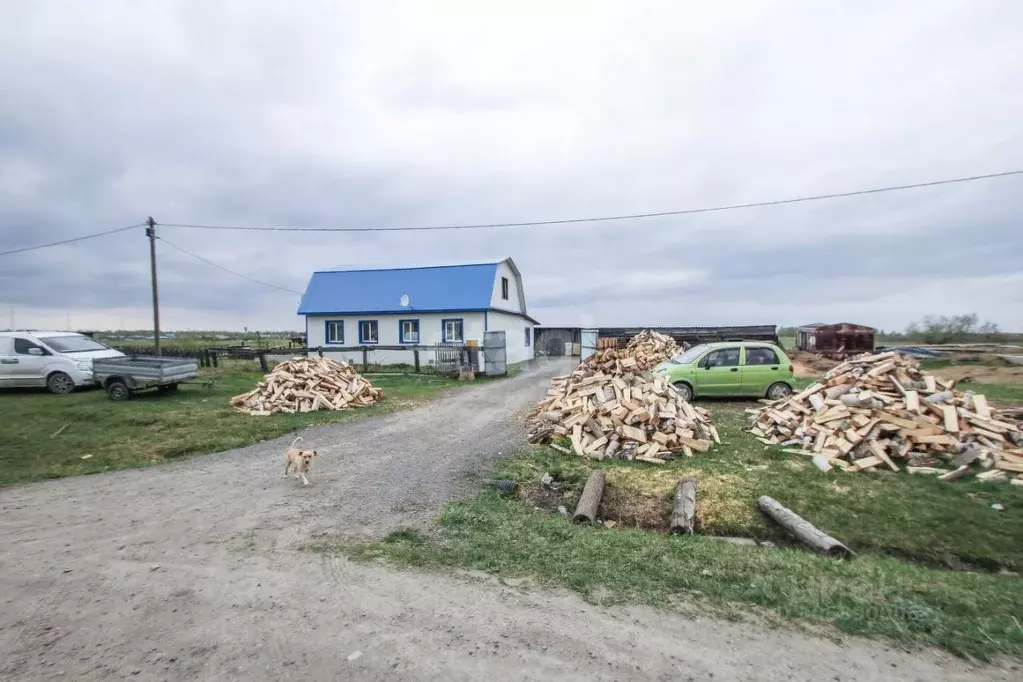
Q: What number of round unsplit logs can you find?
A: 3